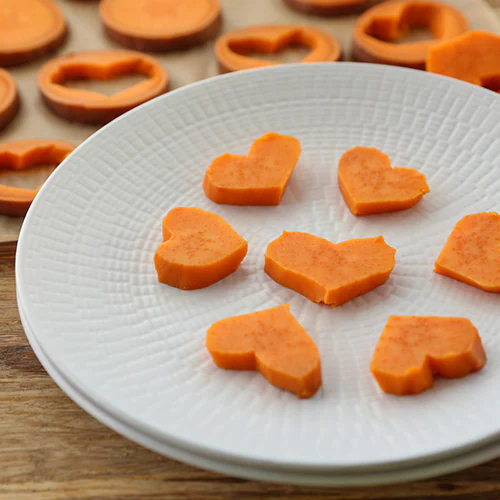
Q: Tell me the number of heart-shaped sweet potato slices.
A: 7